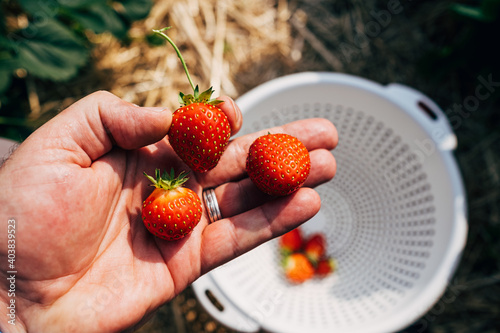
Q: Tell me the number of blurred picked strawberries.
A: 4